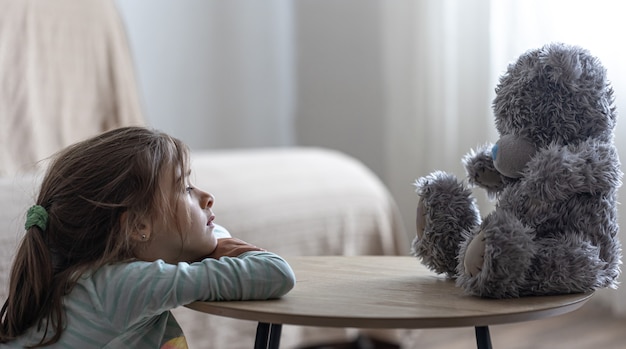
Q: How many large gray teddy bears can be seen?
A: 1